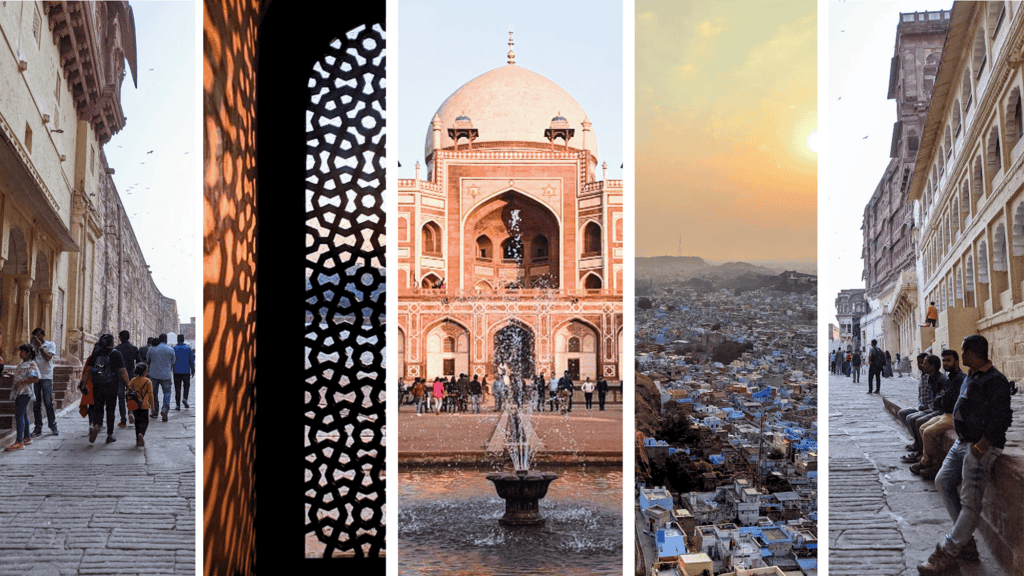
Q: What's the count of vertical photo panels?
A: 5